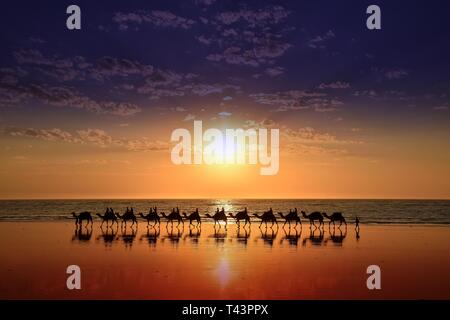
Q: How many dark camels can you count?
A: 12